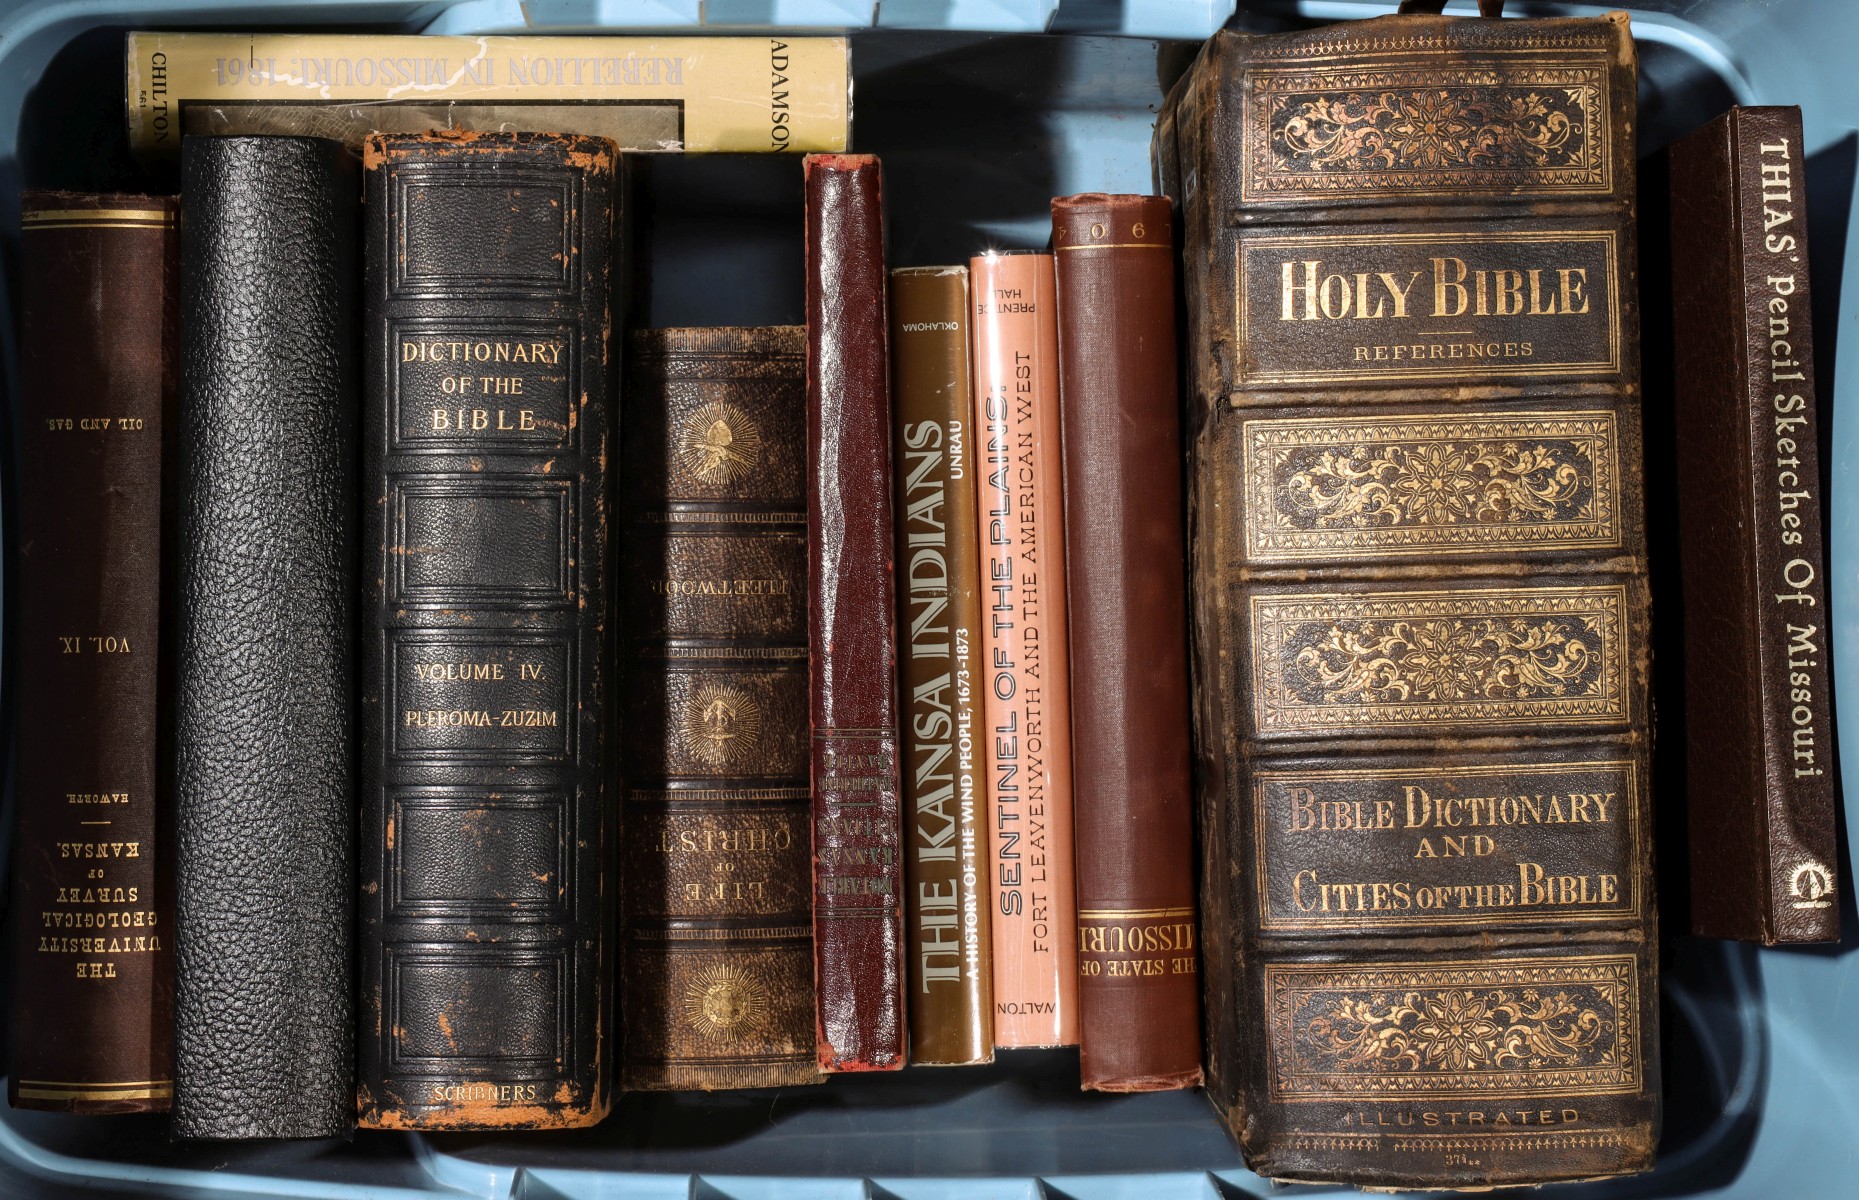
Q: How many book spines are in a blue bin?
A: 11